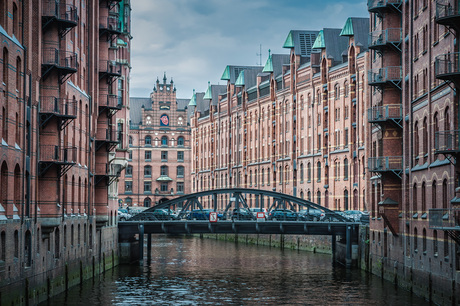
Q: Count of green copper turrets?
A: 8